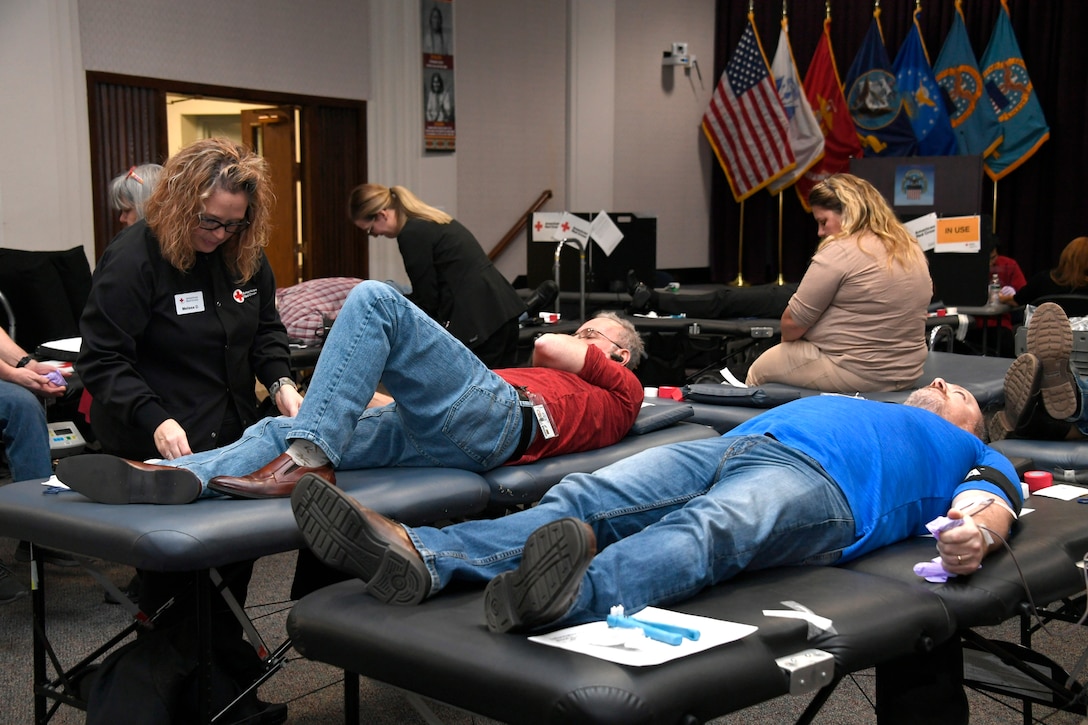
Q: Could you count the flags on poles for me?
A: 7